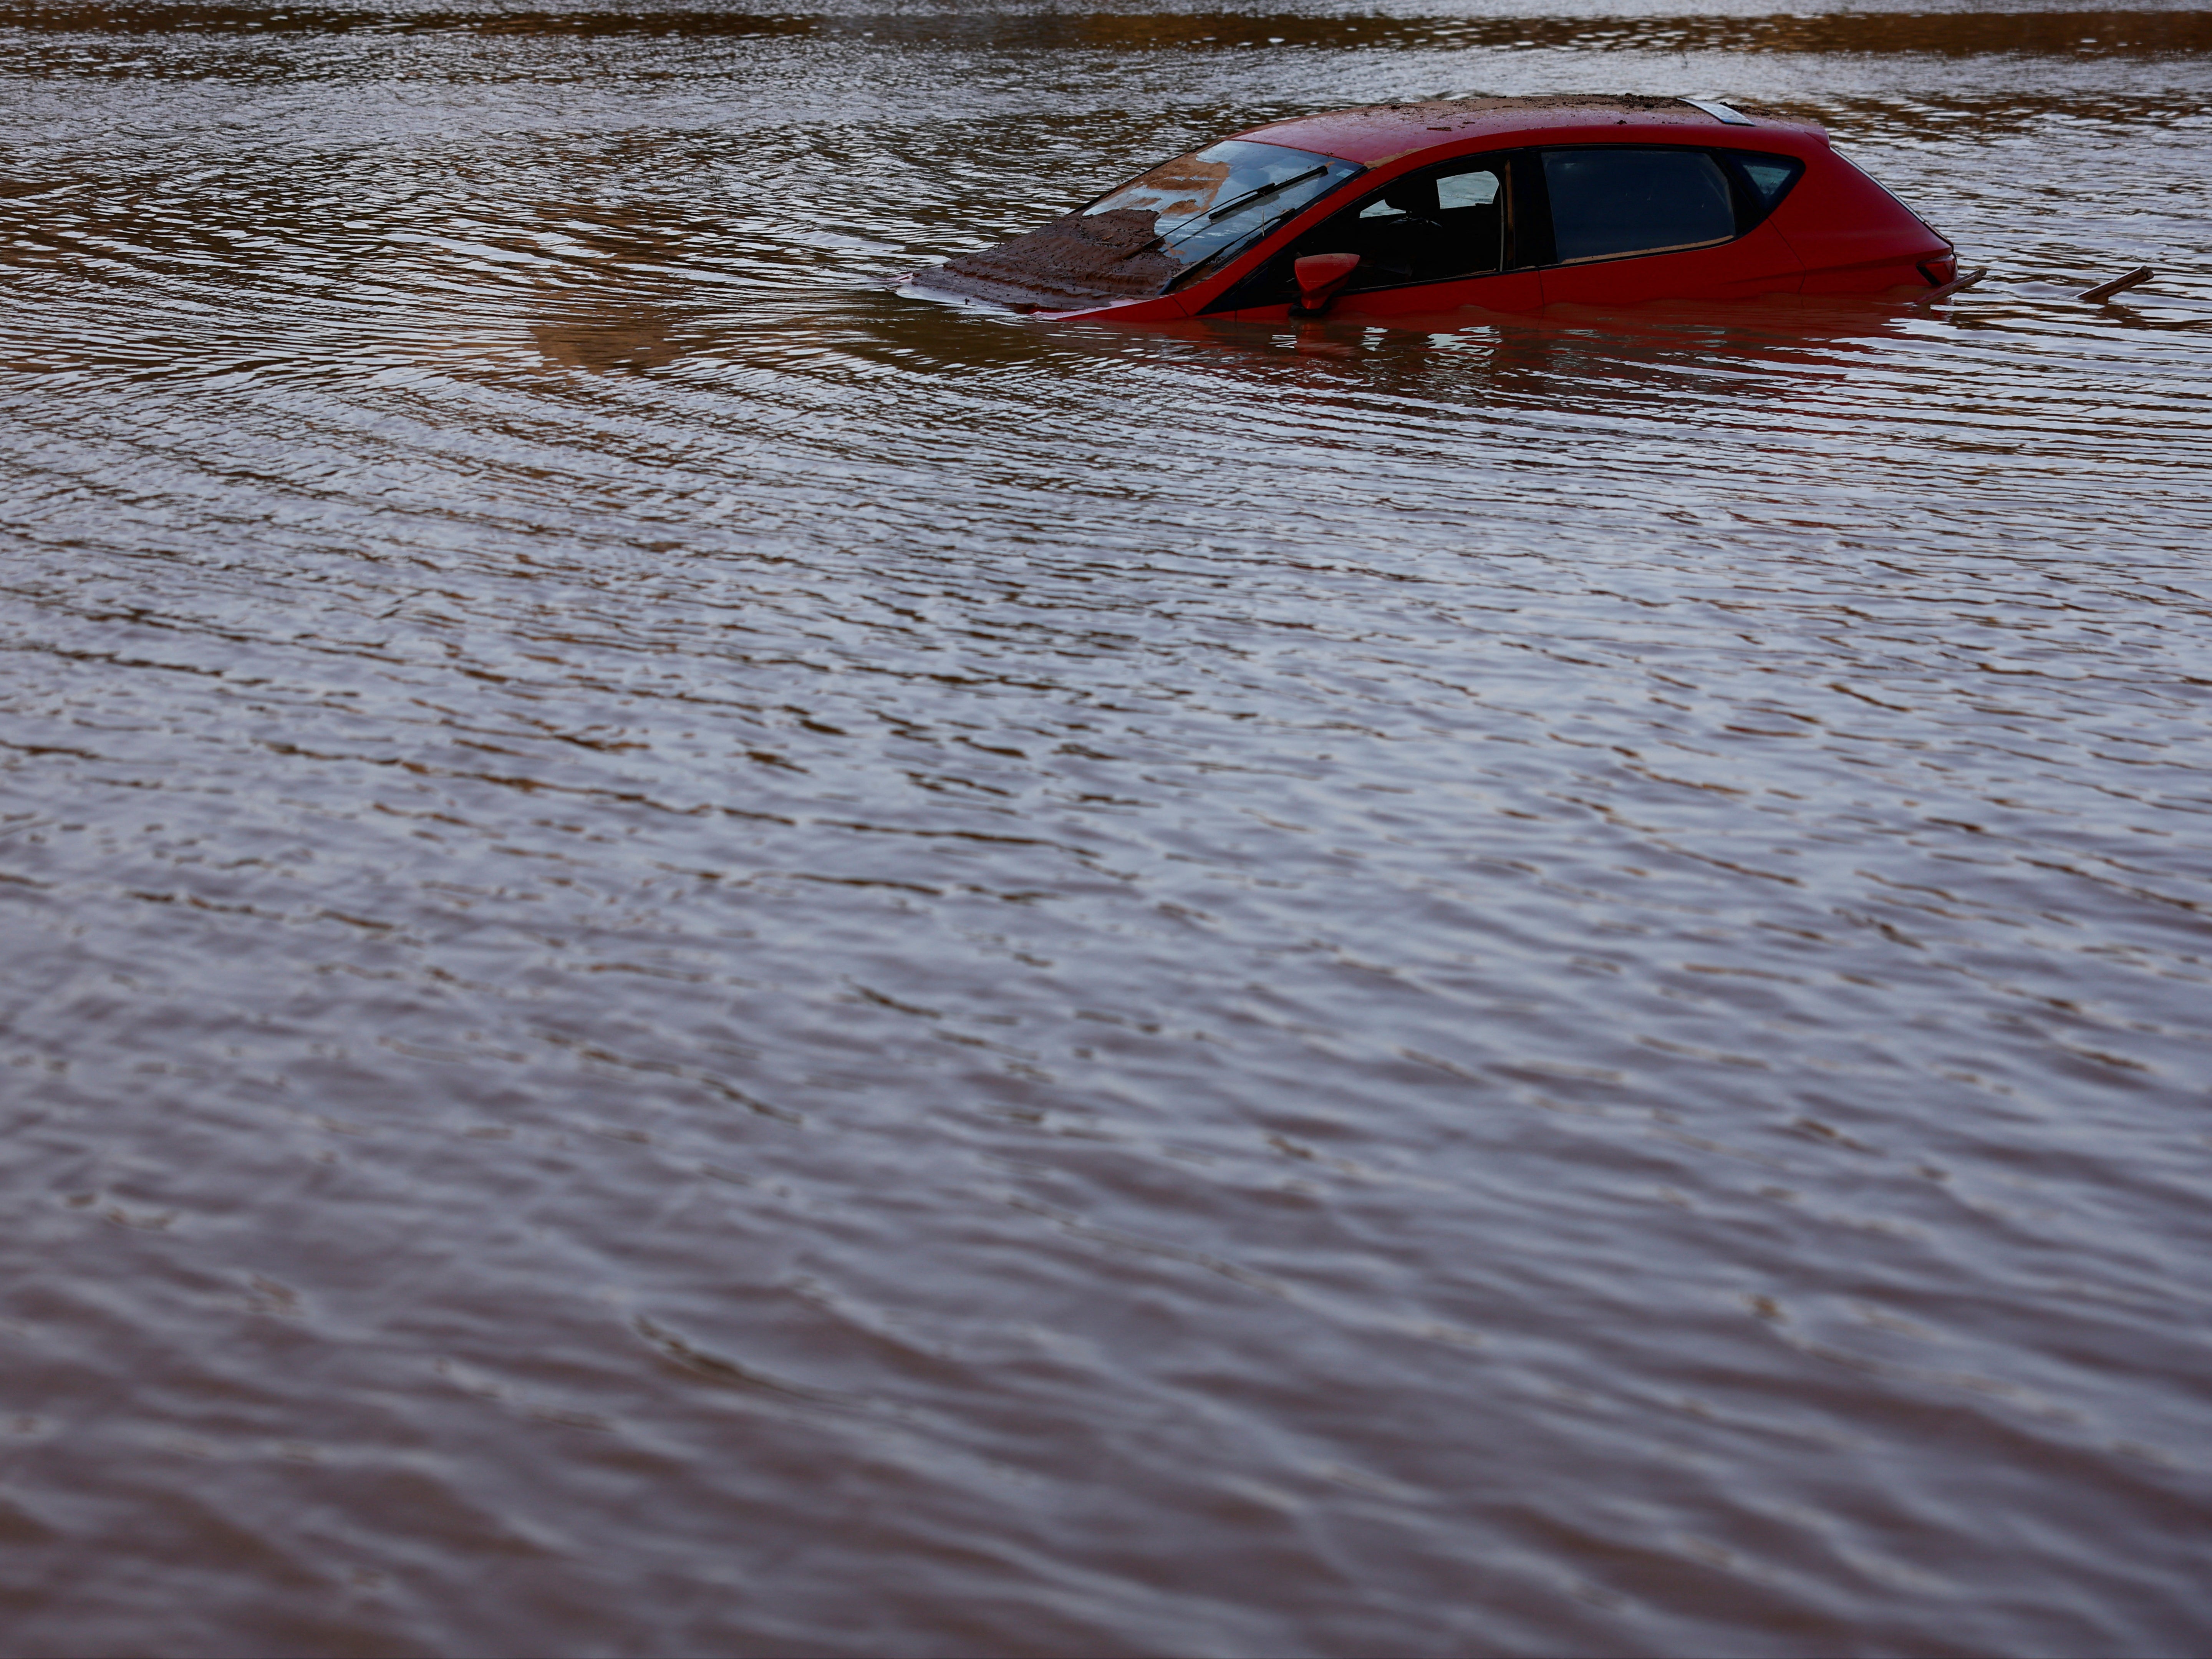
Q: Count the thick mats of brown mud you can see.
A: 1